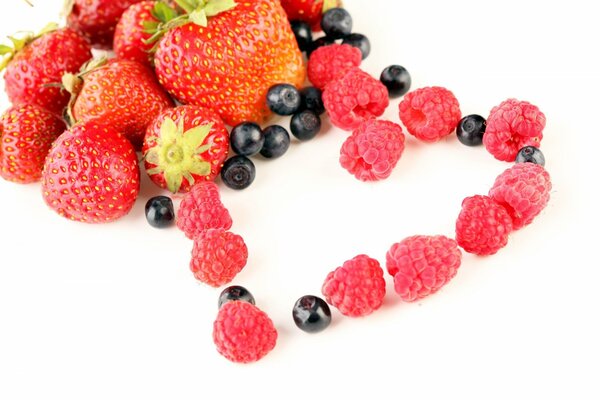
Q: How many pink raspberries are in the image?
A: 12